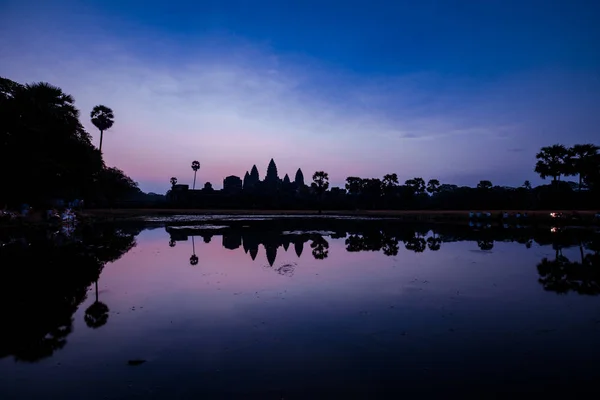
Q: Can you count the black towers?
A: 5